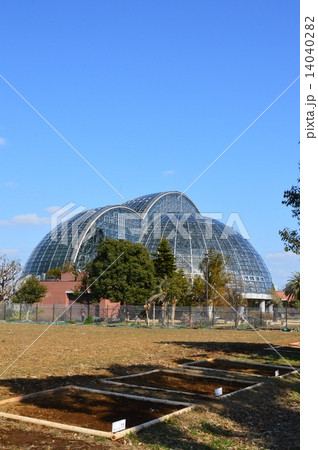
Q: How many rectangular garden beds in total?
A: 3